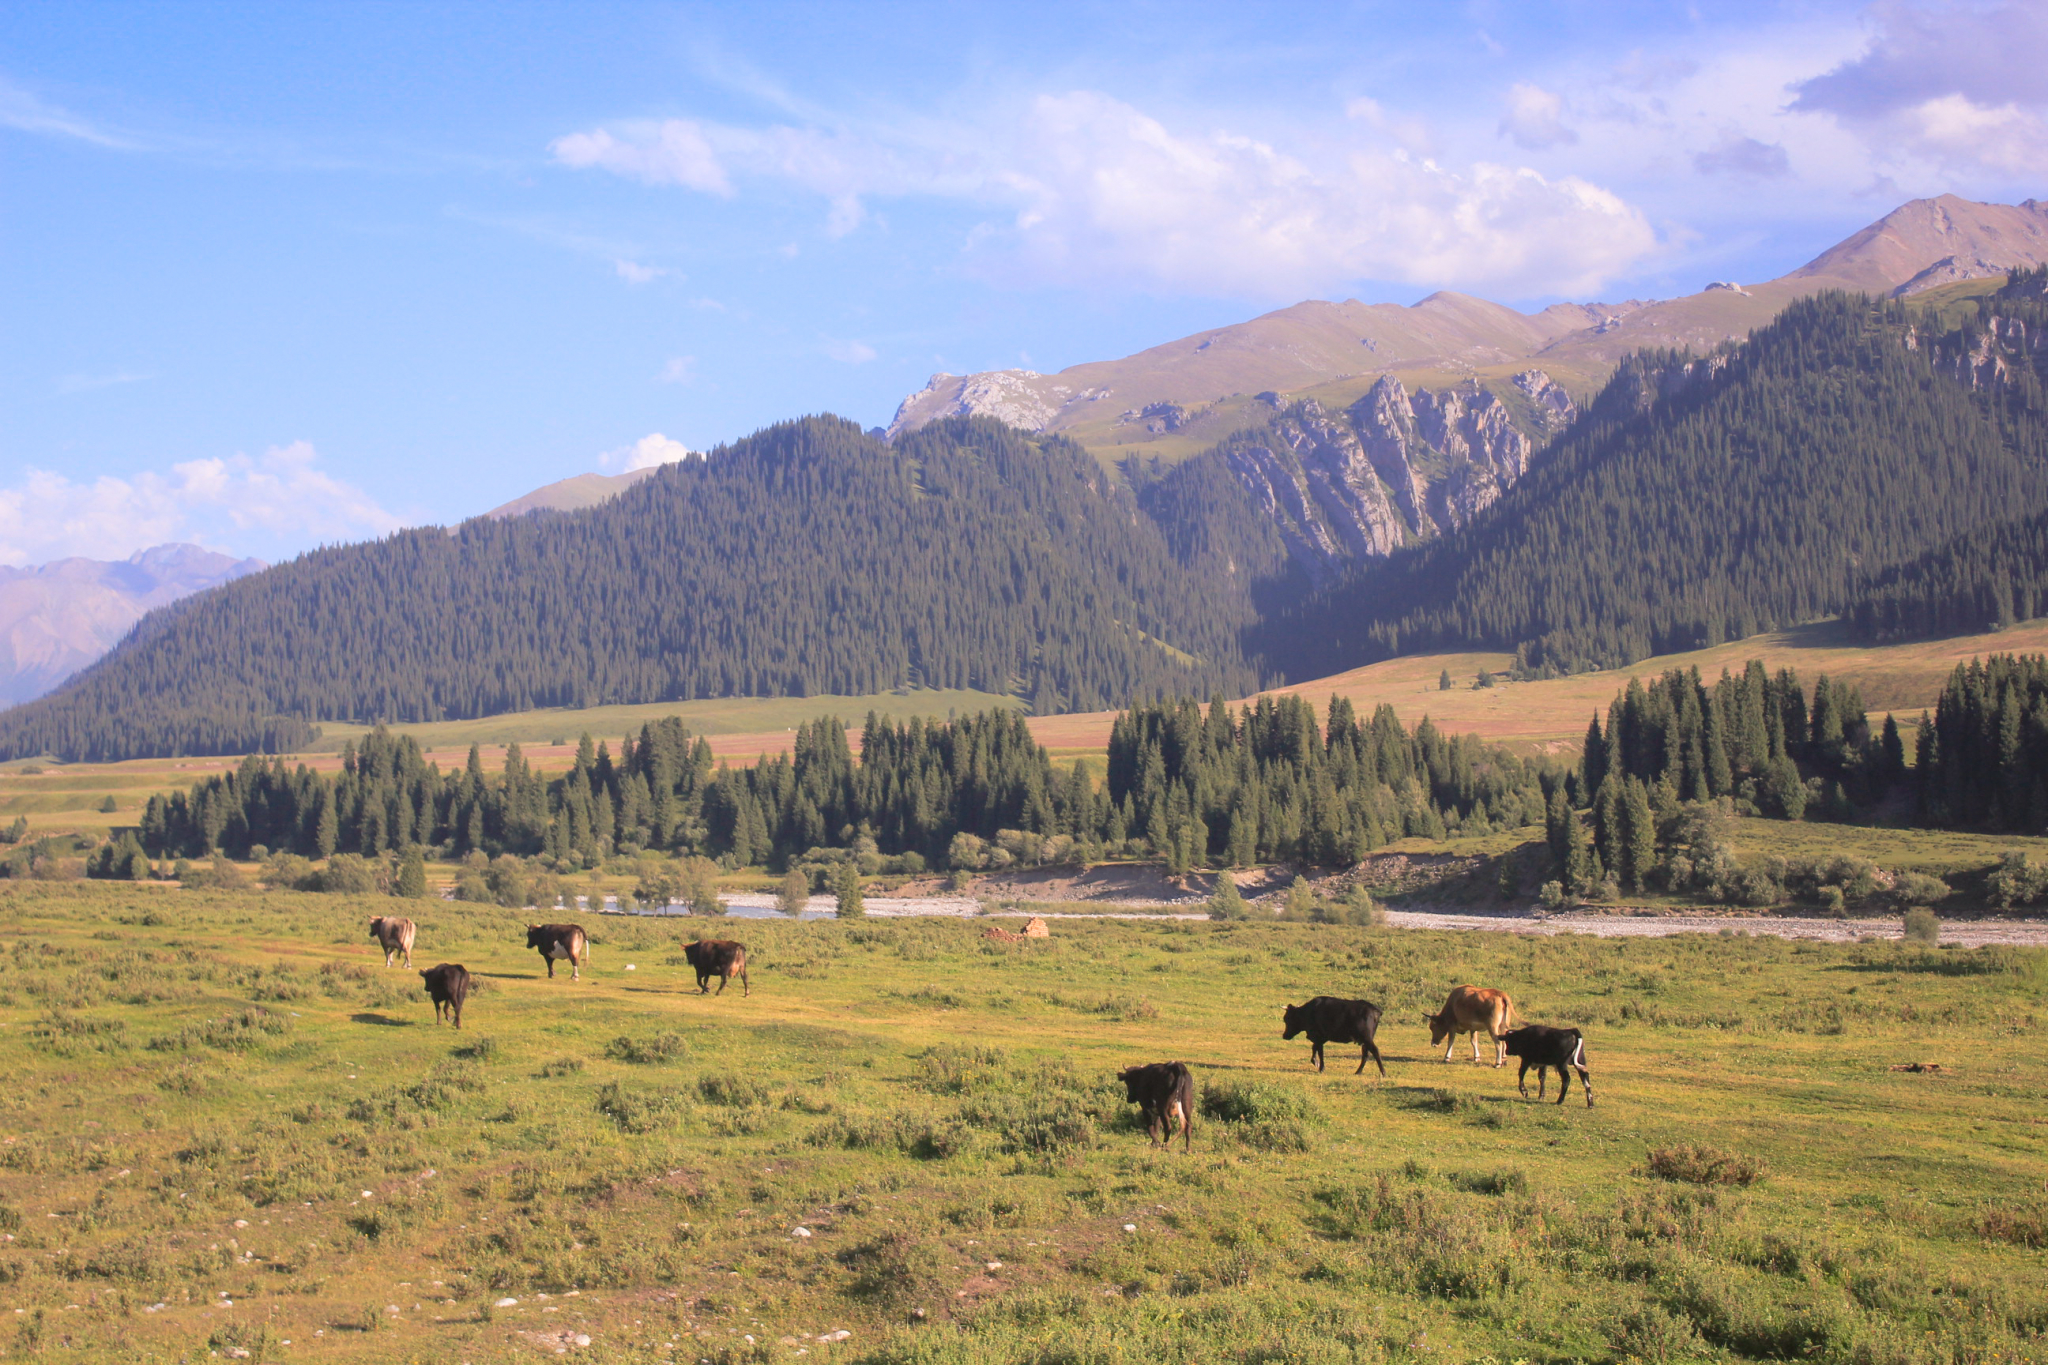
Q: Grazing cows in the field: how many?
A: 8